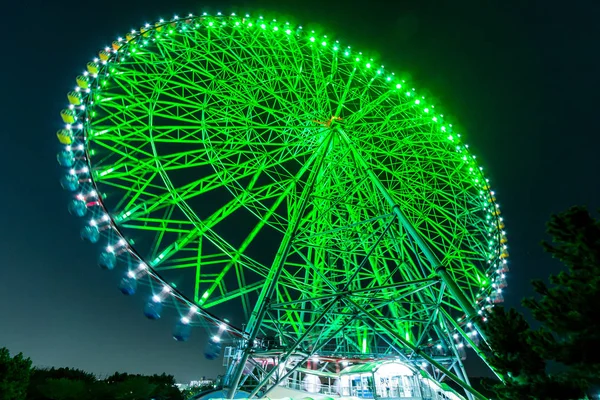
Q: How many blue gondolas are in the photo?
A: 9